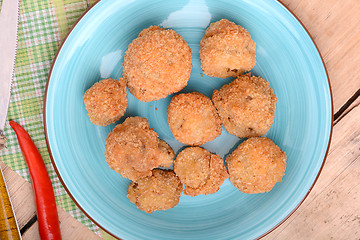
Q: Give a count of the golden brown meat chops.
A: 9